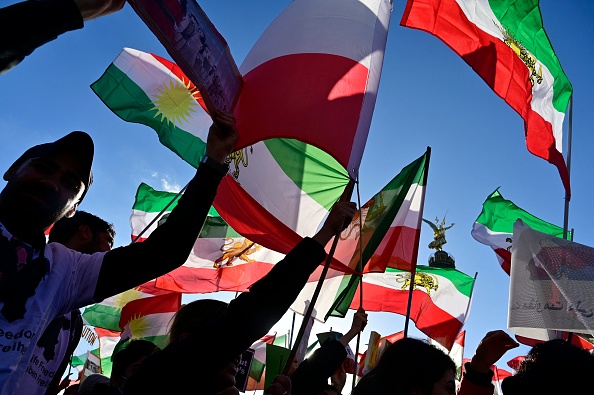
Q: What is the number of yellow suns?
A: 3